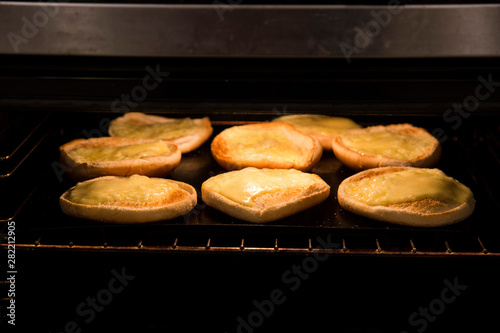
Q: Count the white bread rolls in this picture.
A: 8